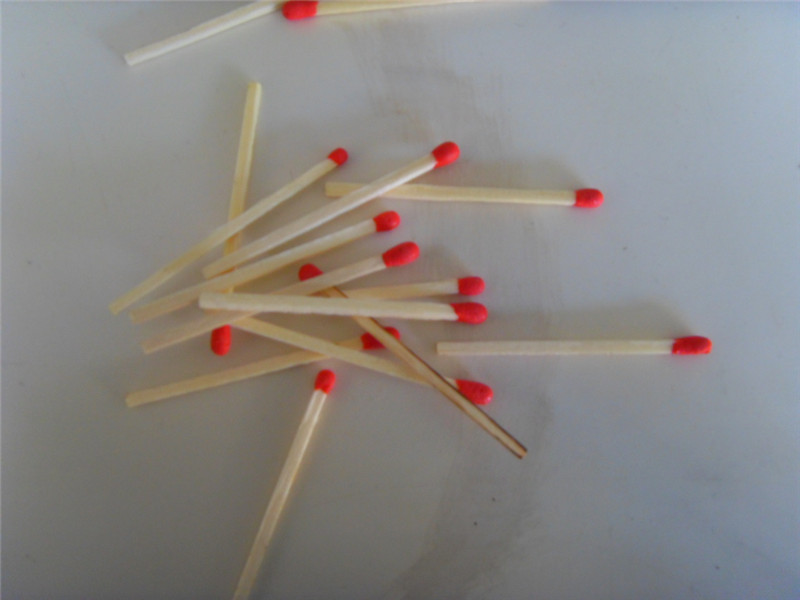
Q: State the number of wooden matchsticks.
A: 15